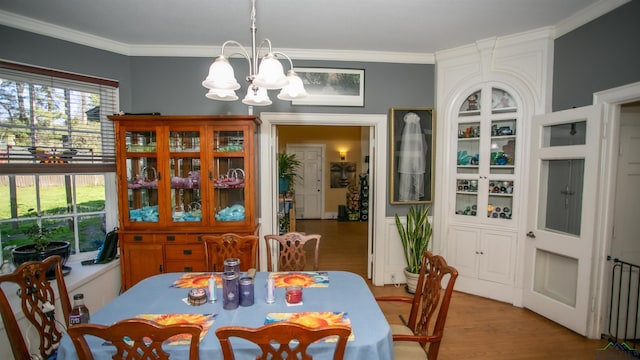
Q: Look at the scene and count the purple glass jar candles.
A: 3